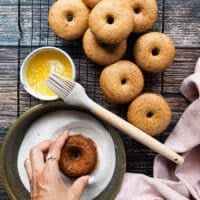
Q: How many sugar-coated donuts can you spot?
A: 1